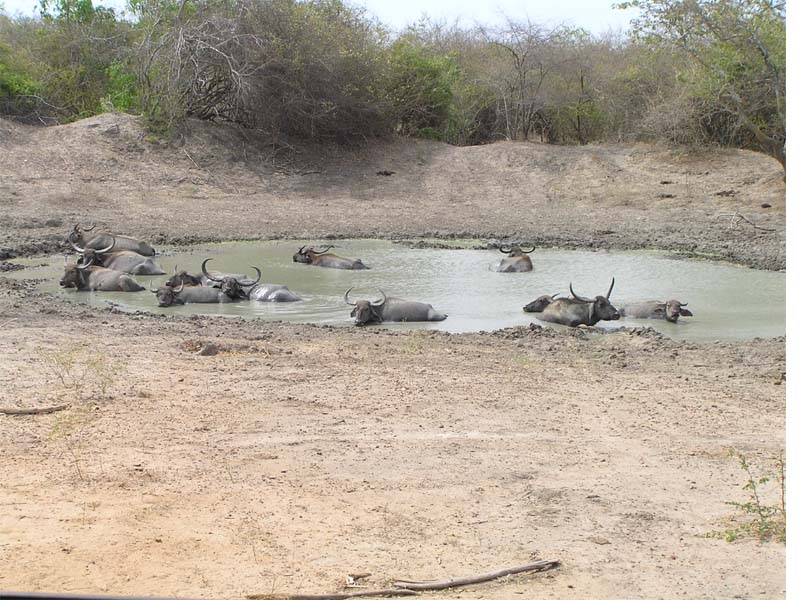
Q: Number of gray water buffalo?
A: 12